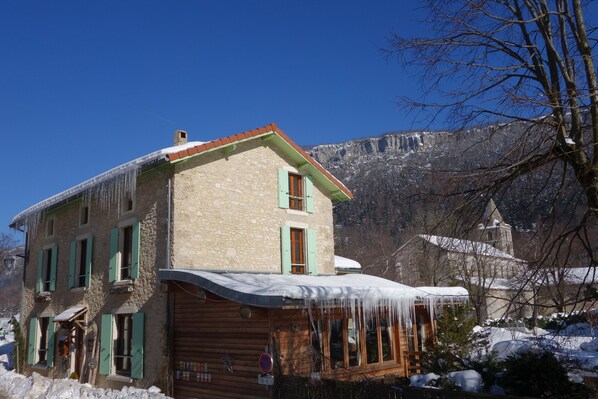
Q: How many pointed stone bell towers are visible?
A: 1